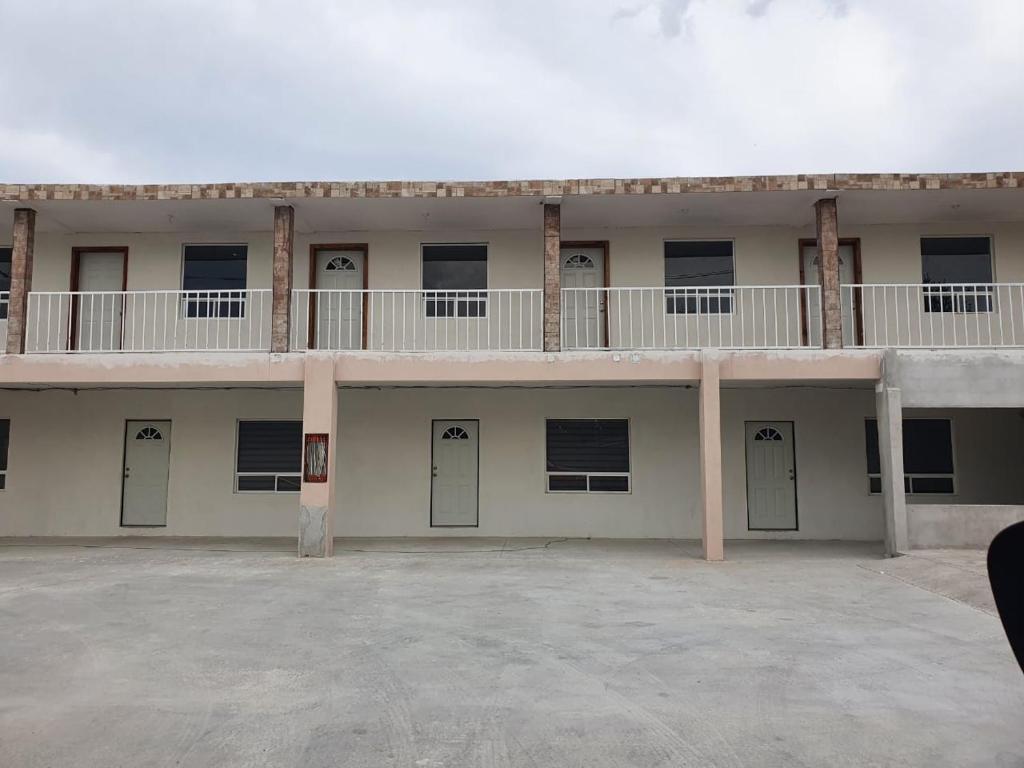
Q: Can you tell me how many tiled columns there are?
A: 4